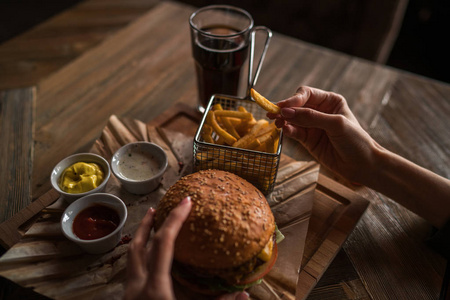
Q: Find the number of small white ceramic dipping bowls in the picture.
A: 3